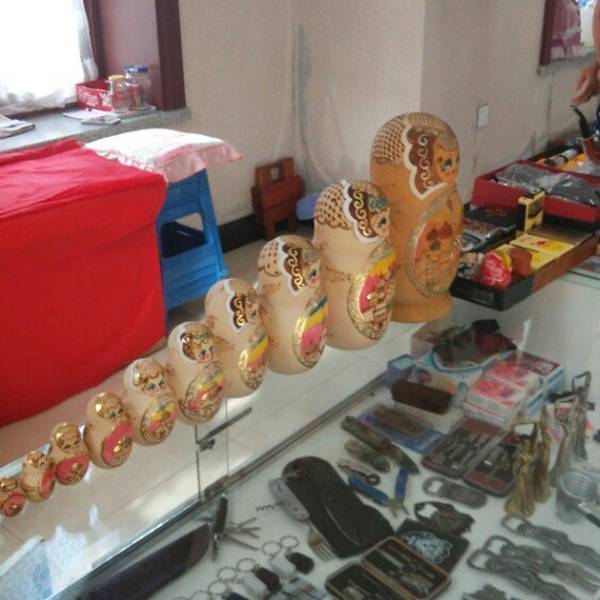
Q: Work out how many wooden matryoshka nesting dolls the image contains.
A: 10